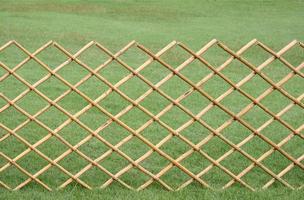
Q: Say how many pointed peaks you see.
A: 8